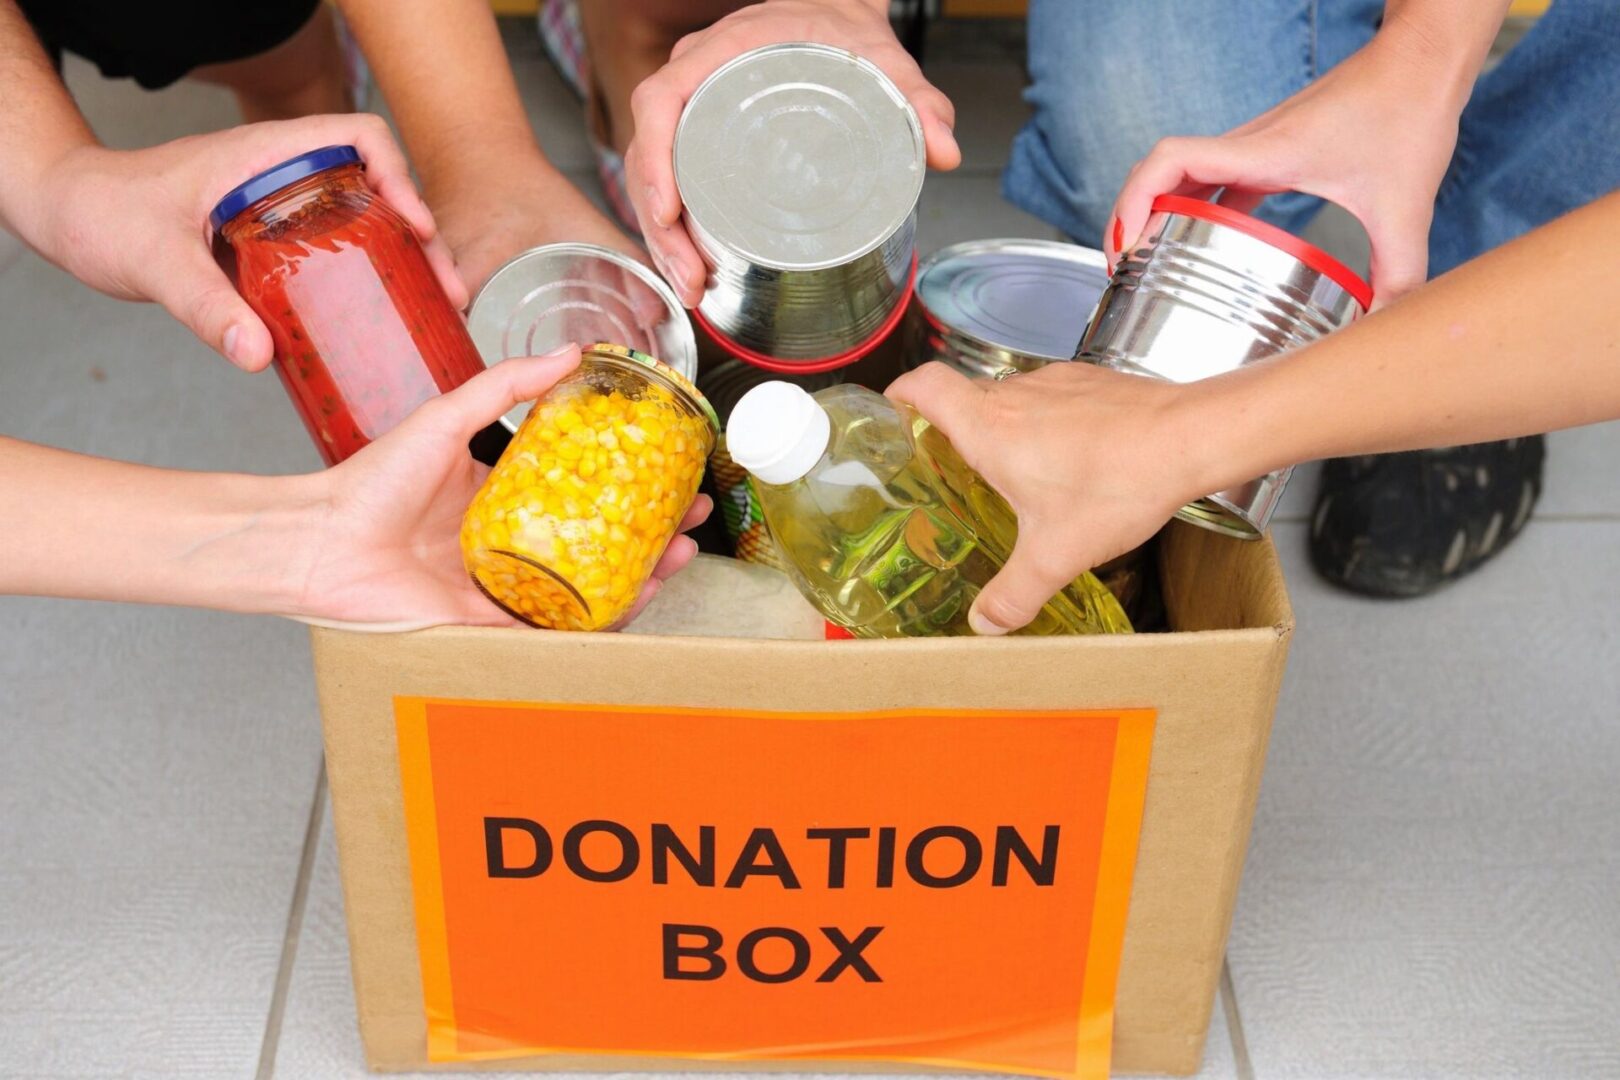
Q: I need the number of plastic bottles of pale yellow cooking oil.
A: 1